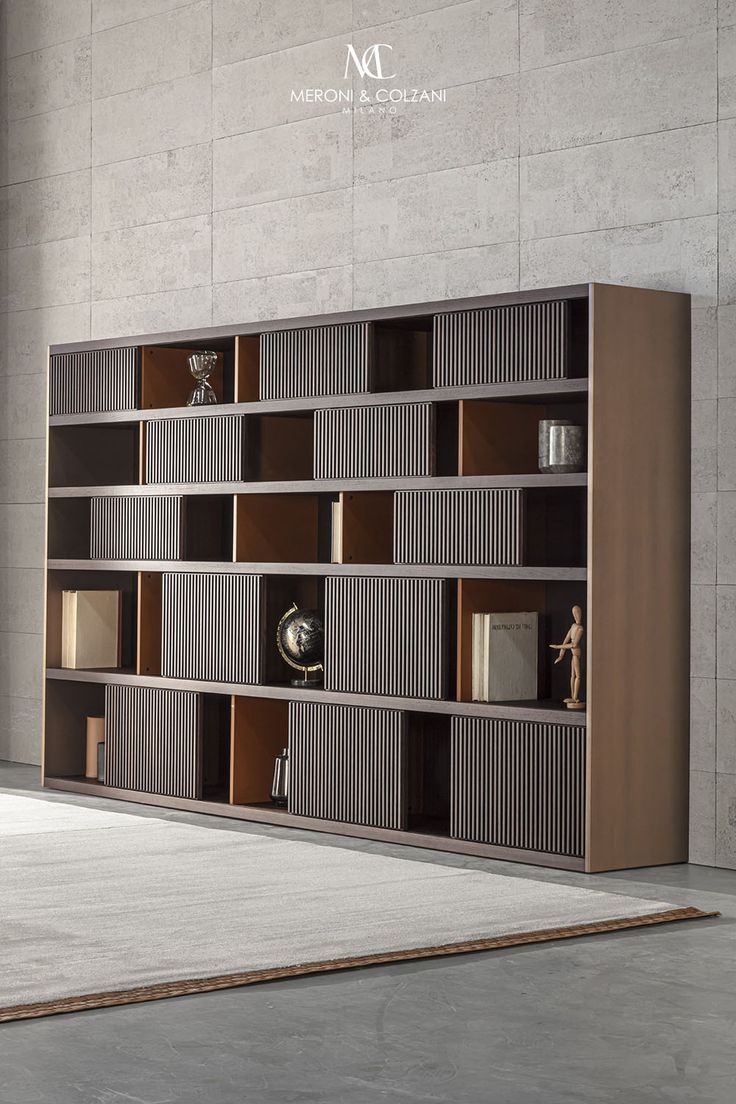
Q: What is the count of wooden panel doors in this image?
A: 12